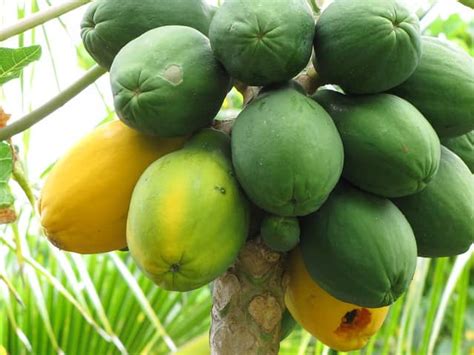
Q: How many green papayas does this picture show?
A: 11